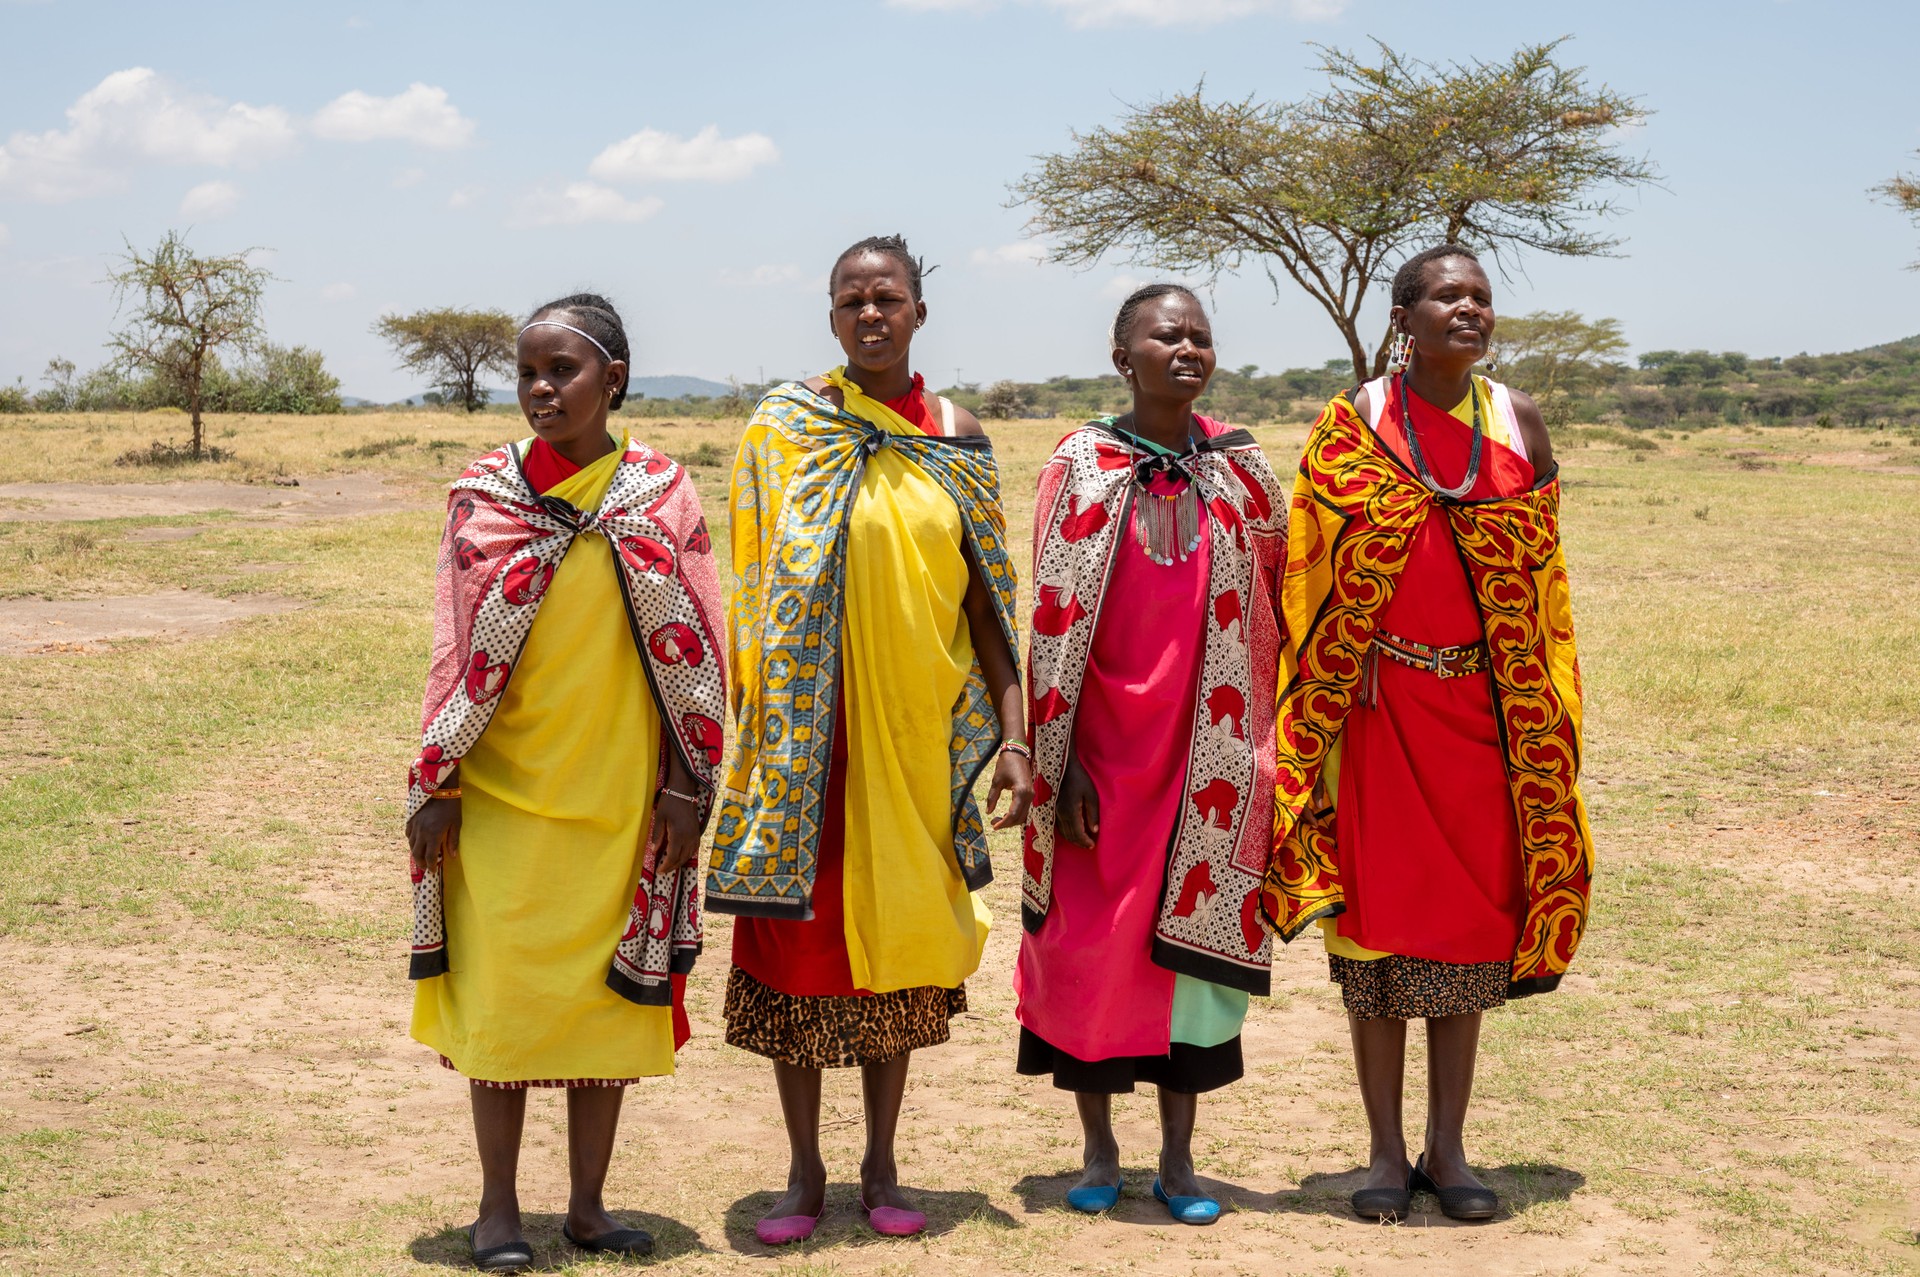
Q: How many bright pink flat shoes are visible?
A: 2